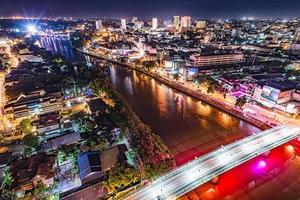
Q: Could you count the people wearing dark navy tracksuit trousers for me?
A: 0